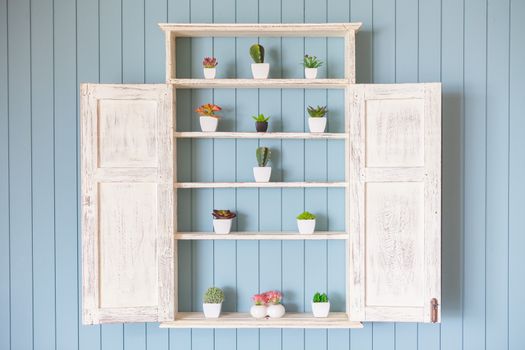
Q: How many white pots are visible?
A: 12